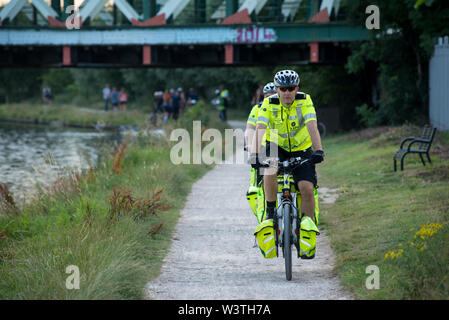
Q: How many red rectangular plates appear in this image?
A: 4